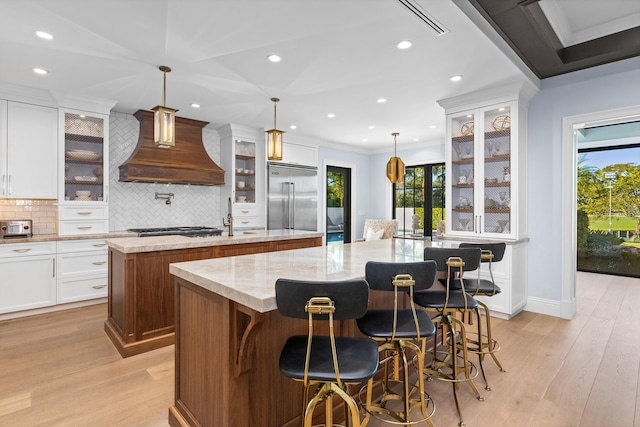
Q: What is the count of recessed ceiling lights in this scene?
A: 13